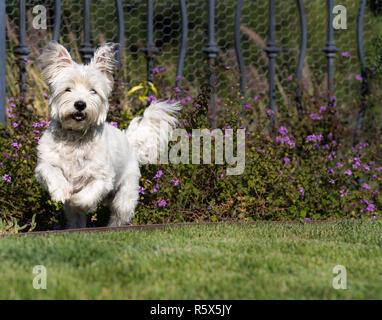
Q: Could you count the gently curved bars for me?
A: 6